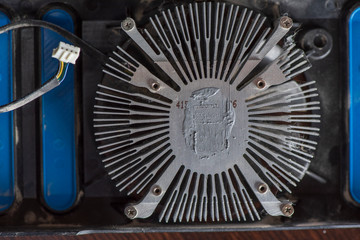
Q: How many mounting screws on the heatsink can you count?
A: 4